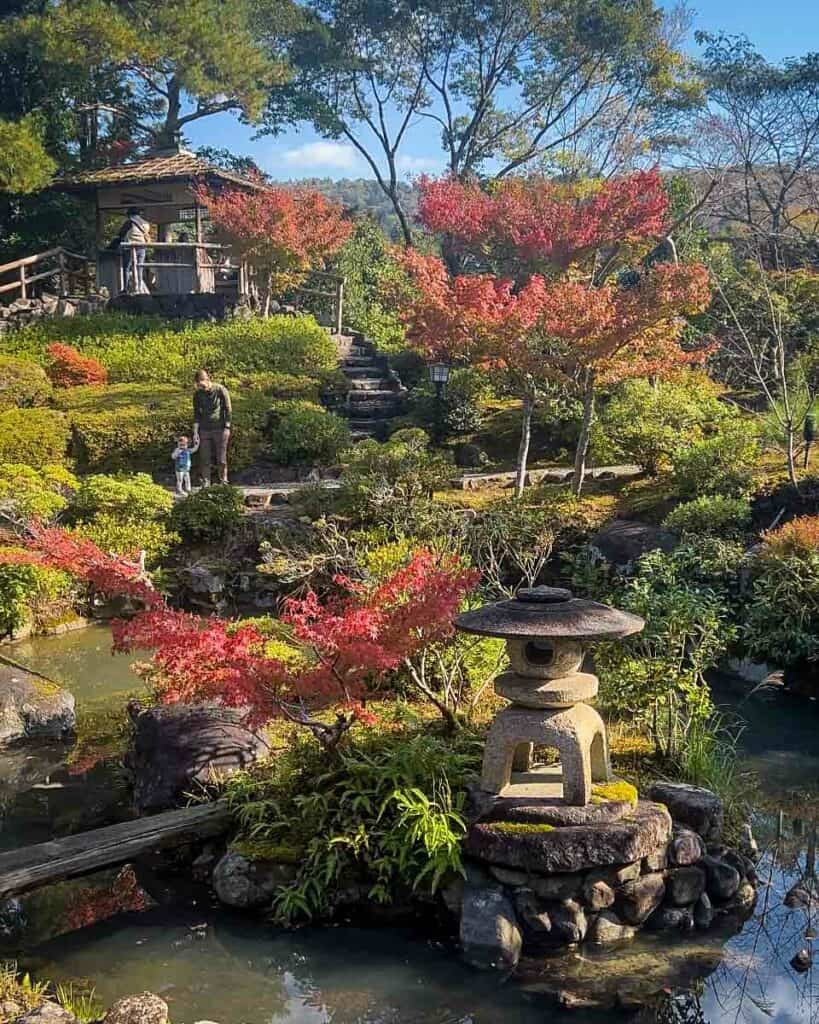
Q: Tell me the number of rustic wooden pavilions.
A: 1